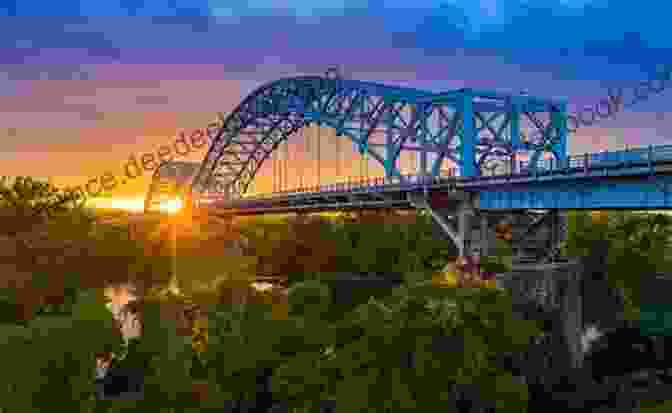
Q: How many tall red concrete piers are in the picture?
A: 0